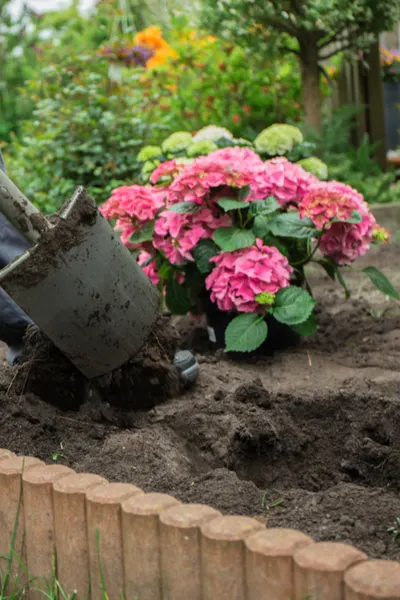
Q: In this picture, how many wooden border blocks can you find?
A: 11